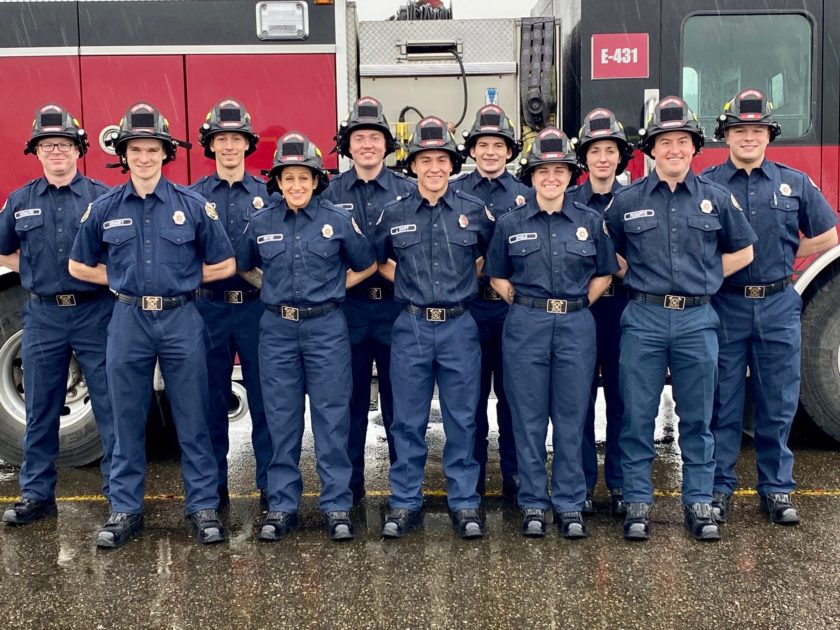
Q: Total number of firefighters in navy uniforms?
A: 11